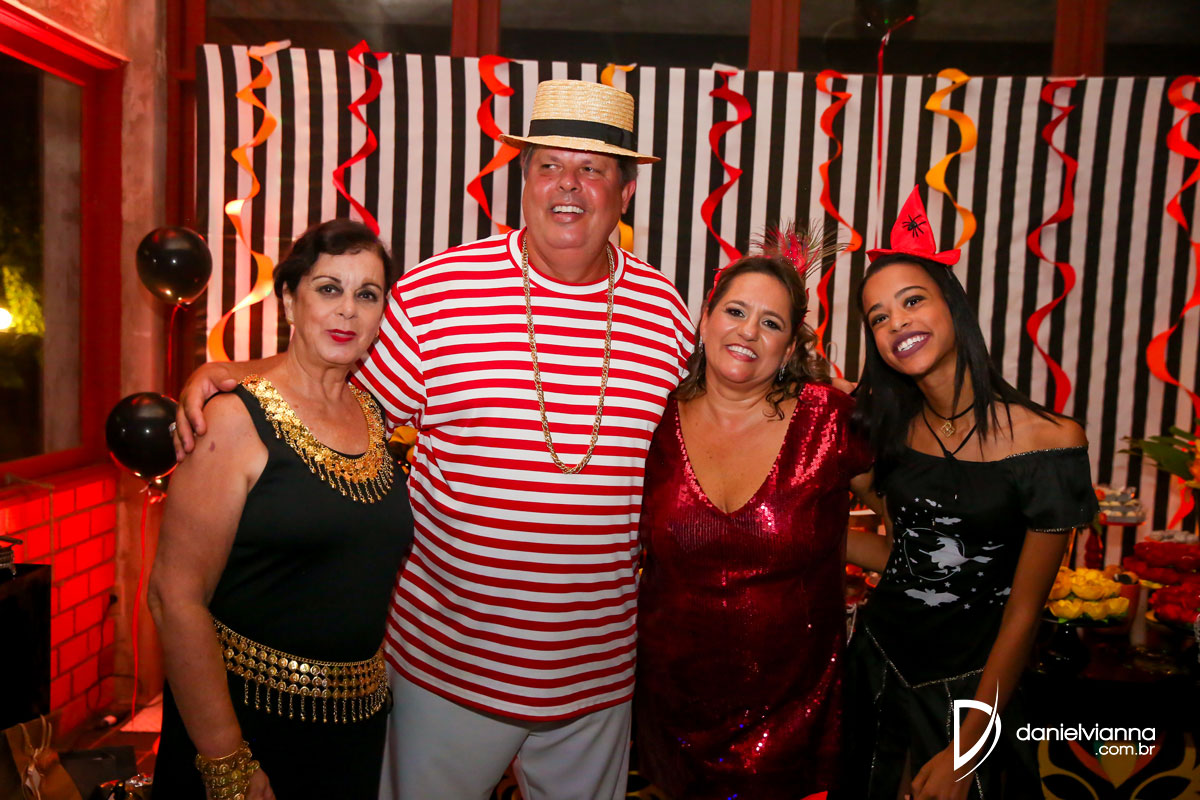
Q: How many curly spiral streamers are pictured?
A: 9